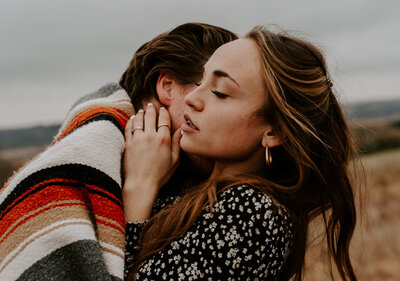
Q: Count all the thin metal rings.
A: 2